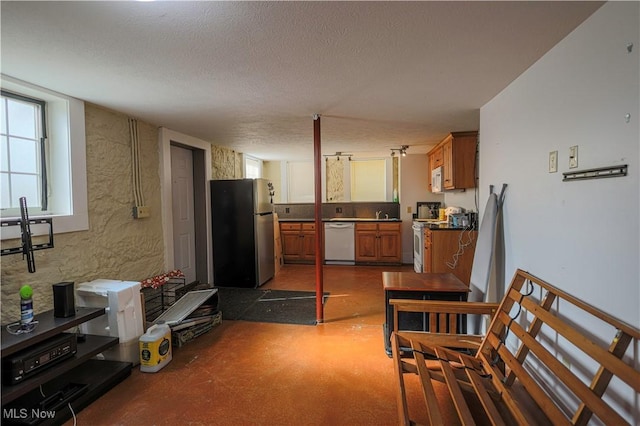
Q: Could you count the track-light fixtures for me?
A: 2